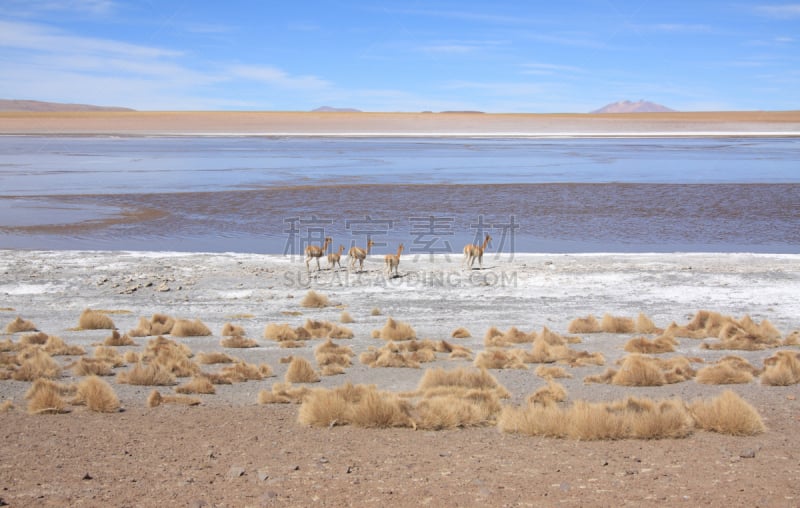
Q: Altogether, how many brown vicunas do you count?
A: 5